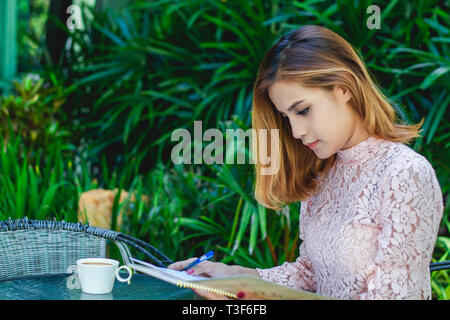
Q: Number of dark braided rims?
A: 1